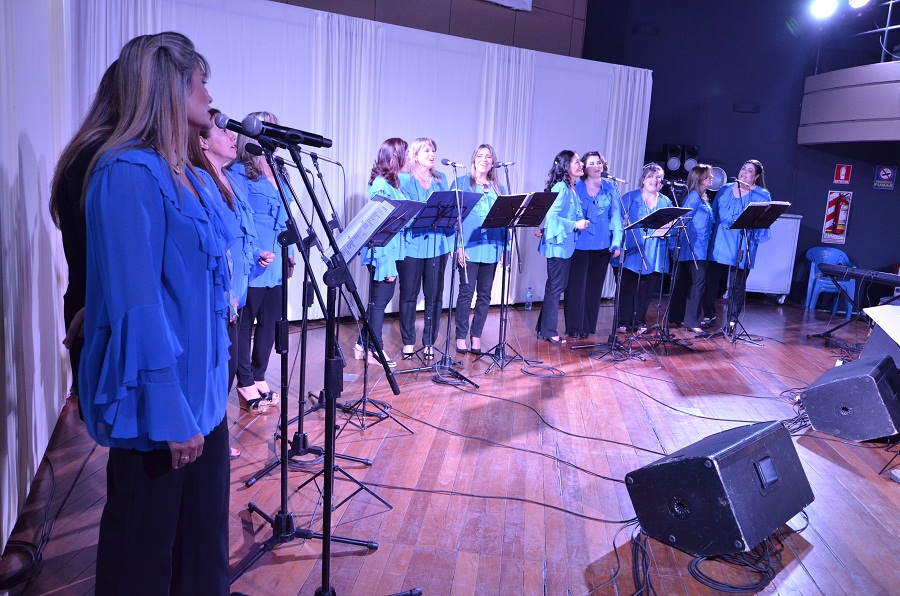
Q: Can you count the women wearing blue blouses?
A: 11